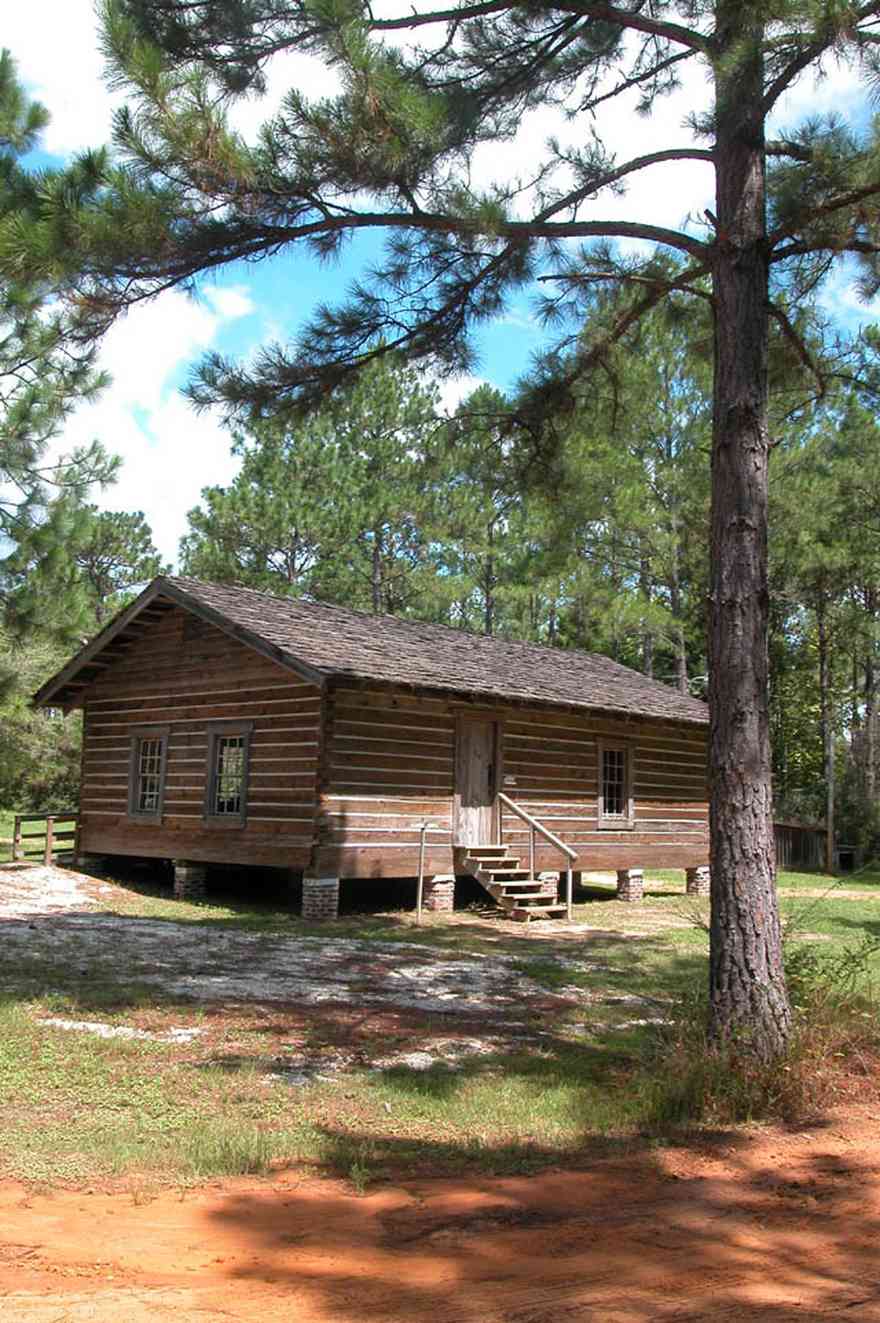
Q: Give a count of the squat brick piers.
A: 6